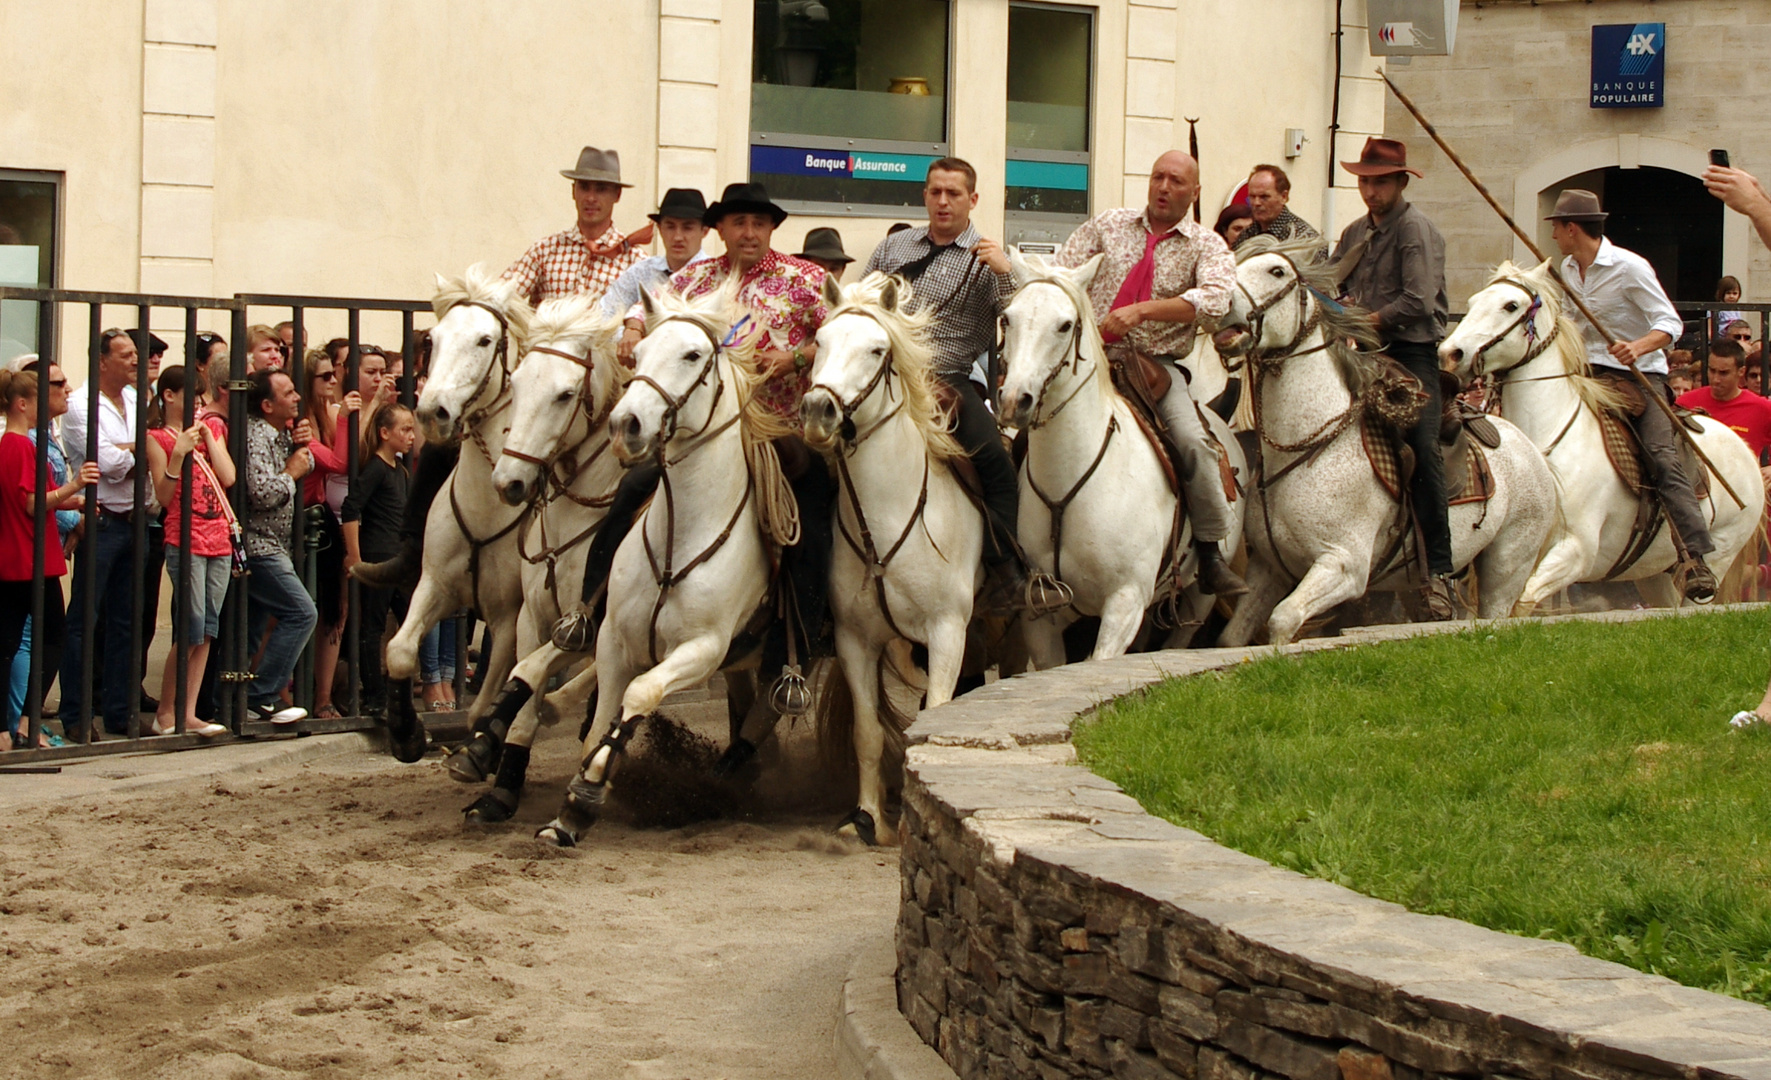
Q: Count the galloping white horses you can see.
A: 7